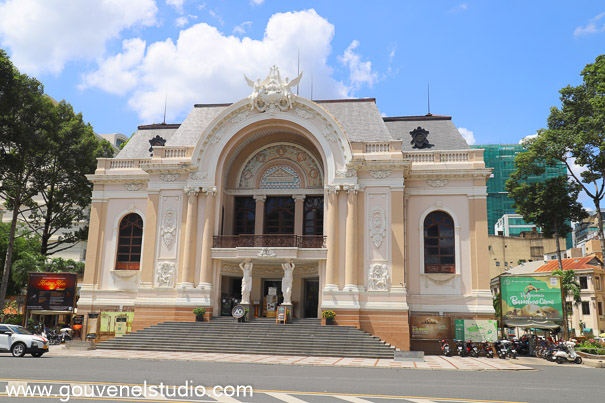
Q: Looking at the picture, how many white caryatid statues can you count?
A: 2